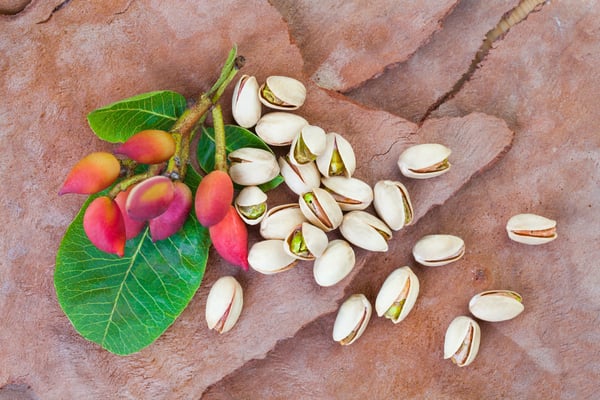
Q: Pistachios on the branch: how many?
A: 8